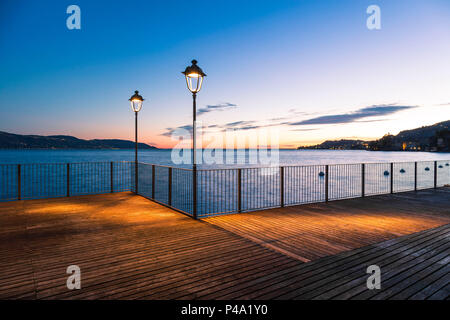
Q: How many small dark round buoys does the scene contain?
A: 6